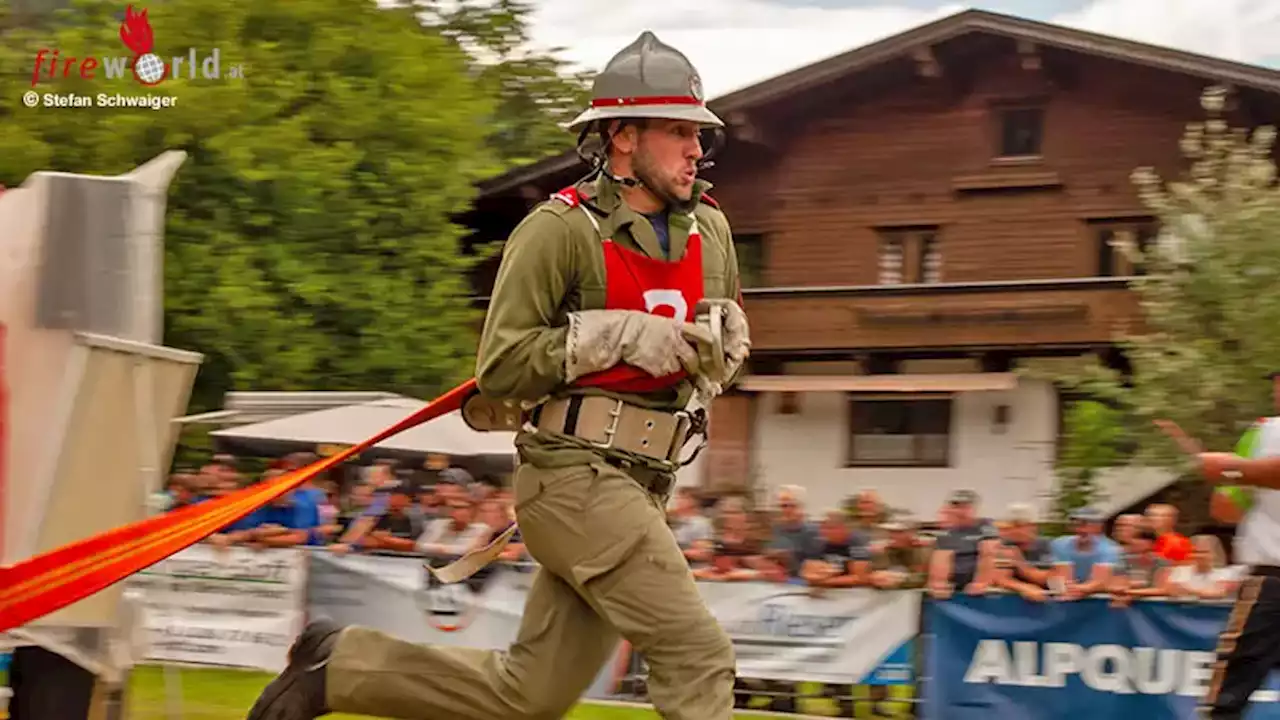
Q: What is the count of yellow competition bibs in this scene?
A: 0